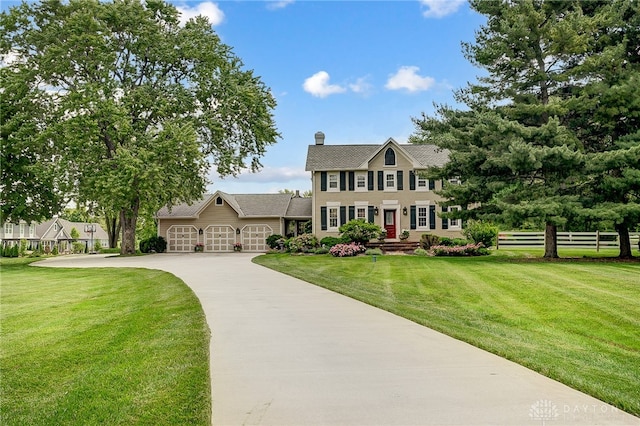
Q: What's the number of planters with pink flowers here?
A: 2